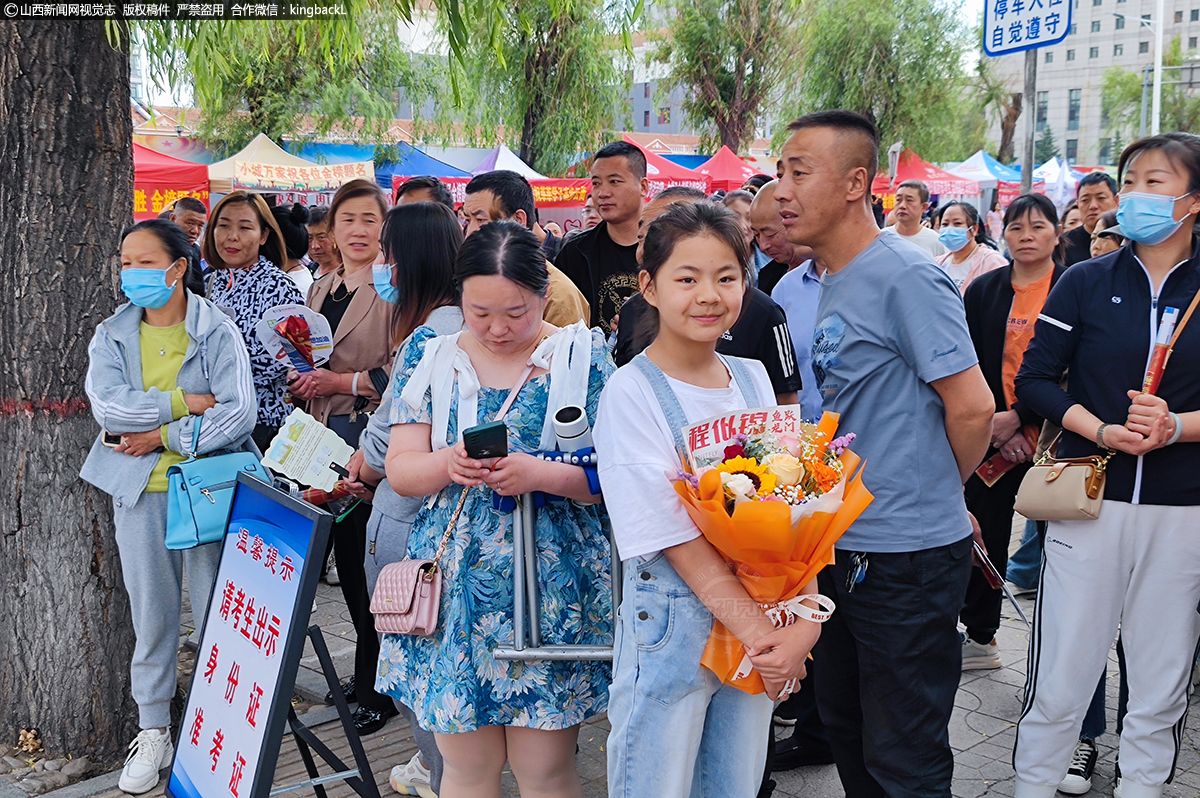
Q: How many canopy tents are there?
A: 9